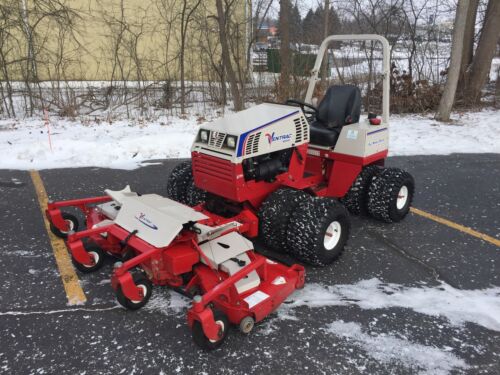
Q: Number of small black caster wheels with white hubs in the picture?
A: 4